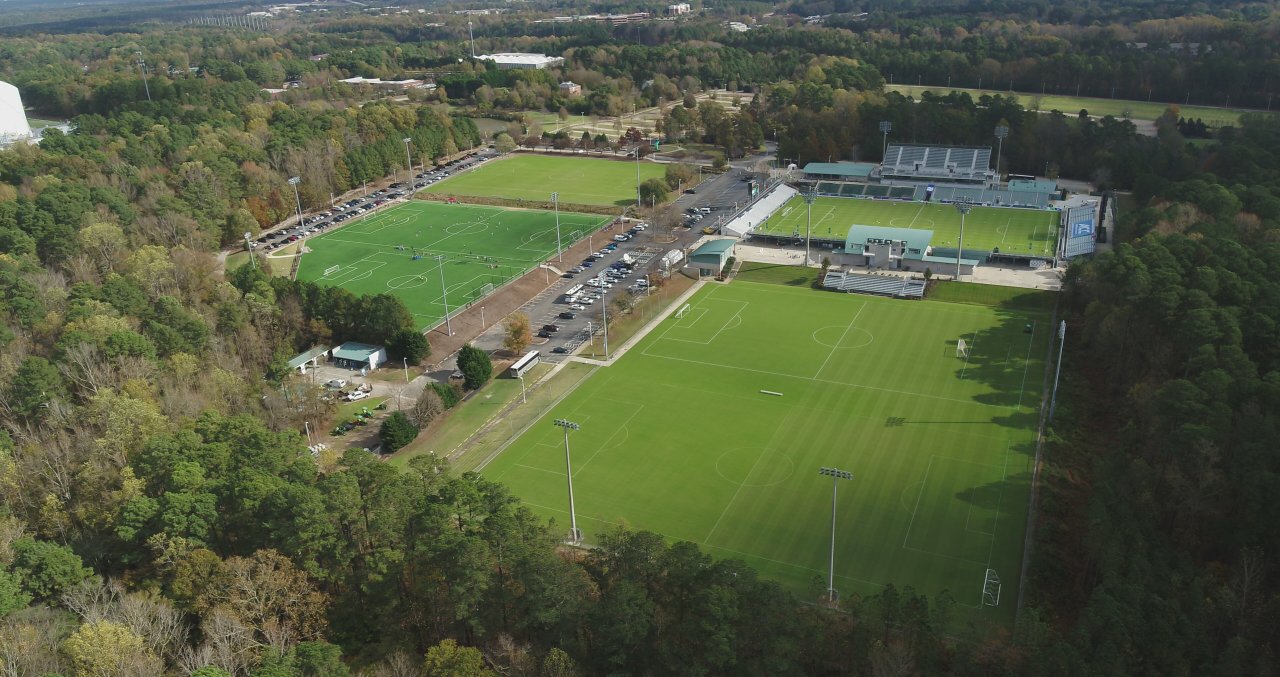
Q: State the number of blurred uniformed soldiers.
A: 0